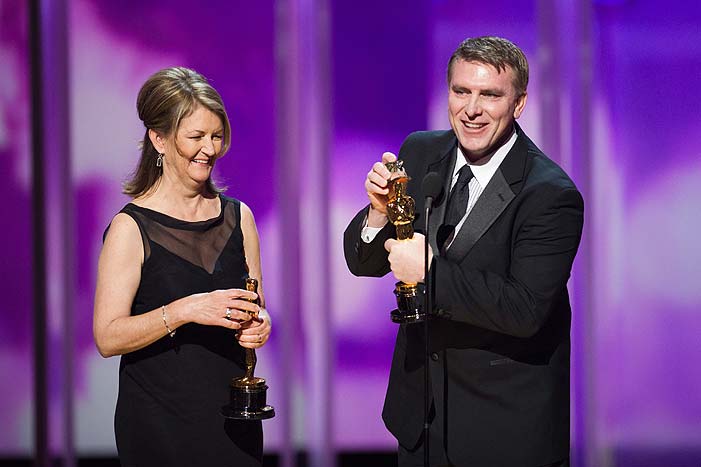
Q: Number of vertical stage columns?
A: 3